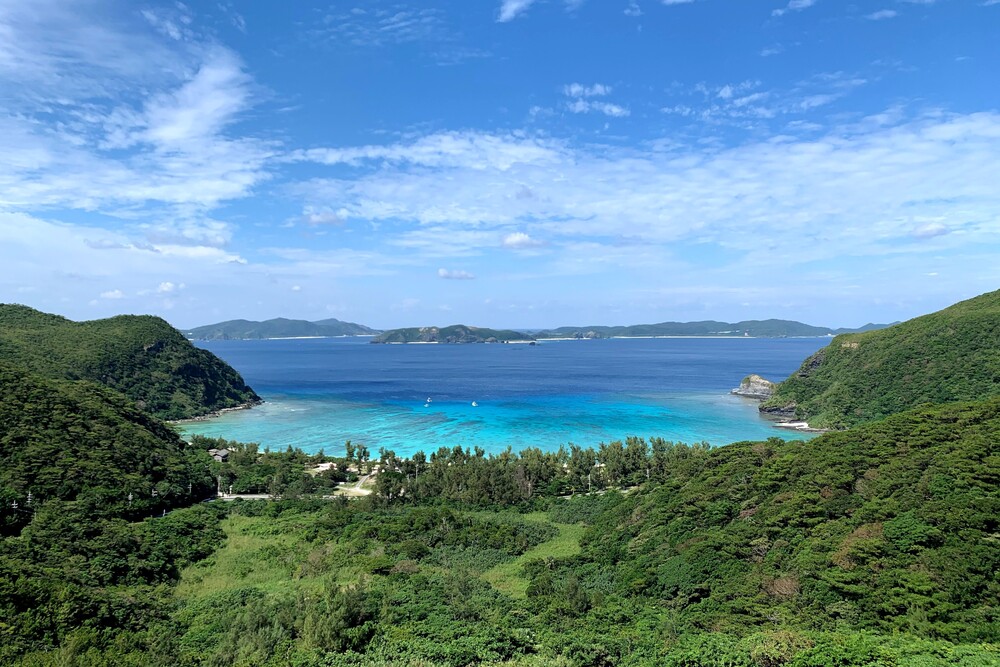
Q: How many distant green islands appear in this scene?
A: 3